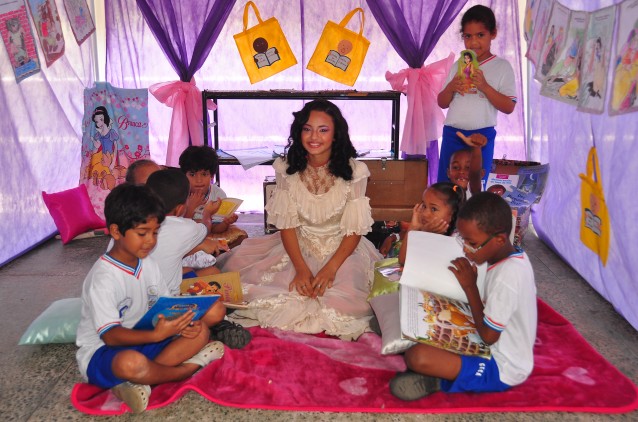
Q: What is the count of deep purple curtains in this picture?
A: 2